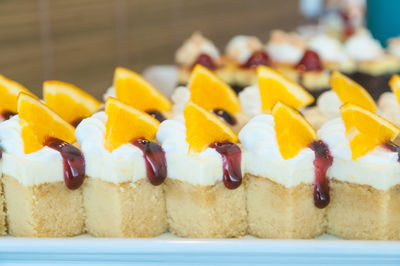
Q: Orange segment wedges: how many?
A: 12